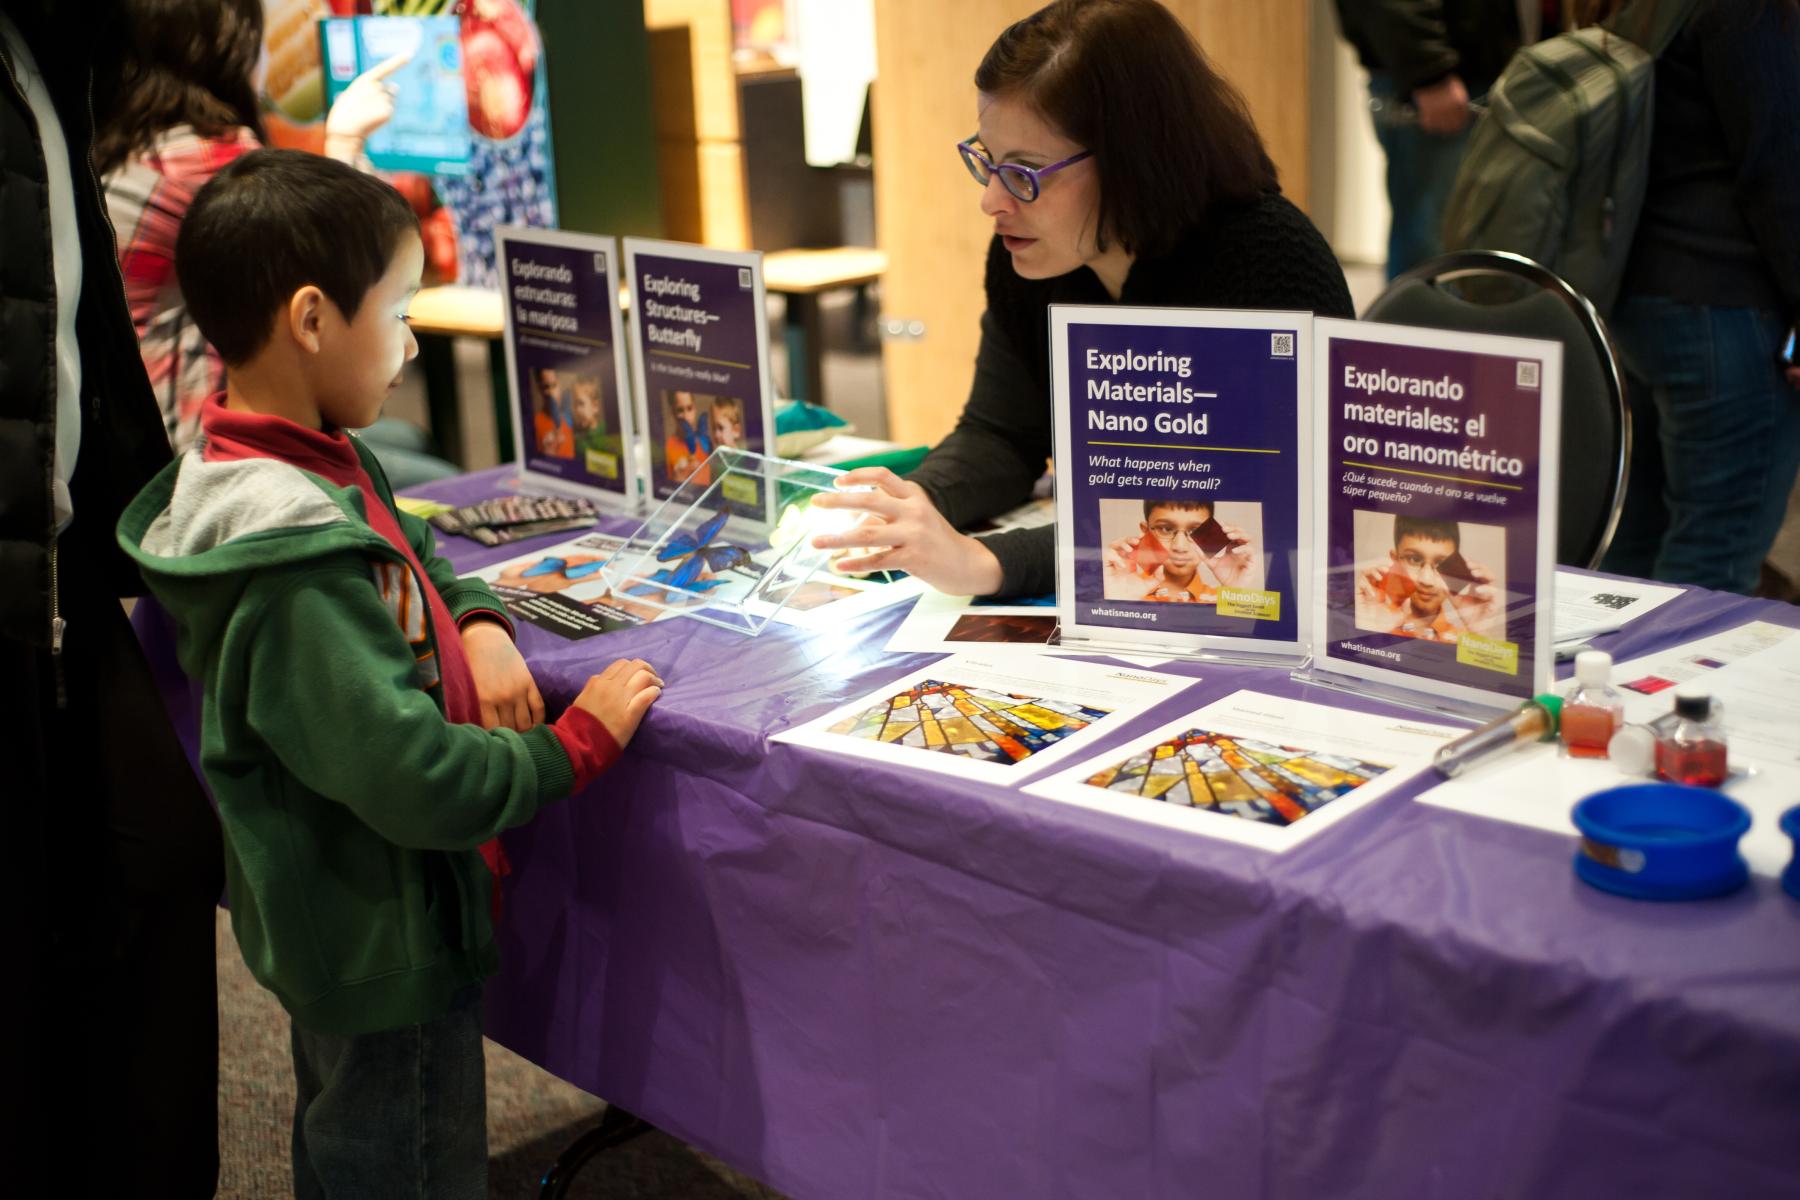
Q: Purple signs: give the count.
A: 4